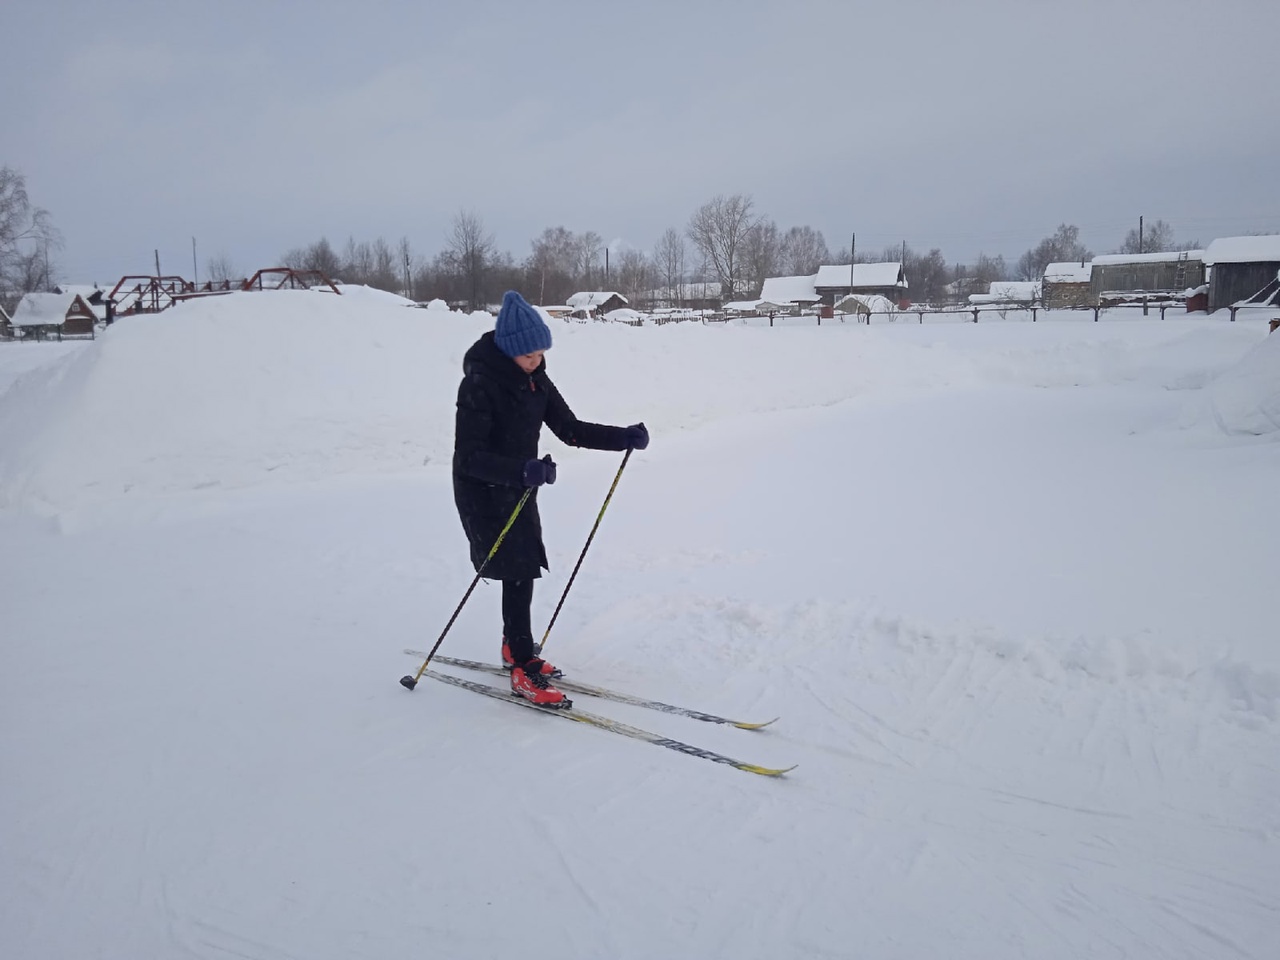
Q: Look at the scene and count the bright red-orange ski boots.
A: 2